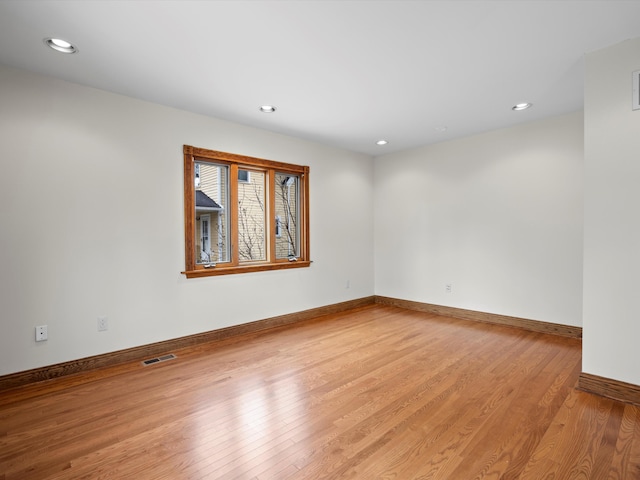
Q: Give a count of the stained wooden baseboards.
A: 3